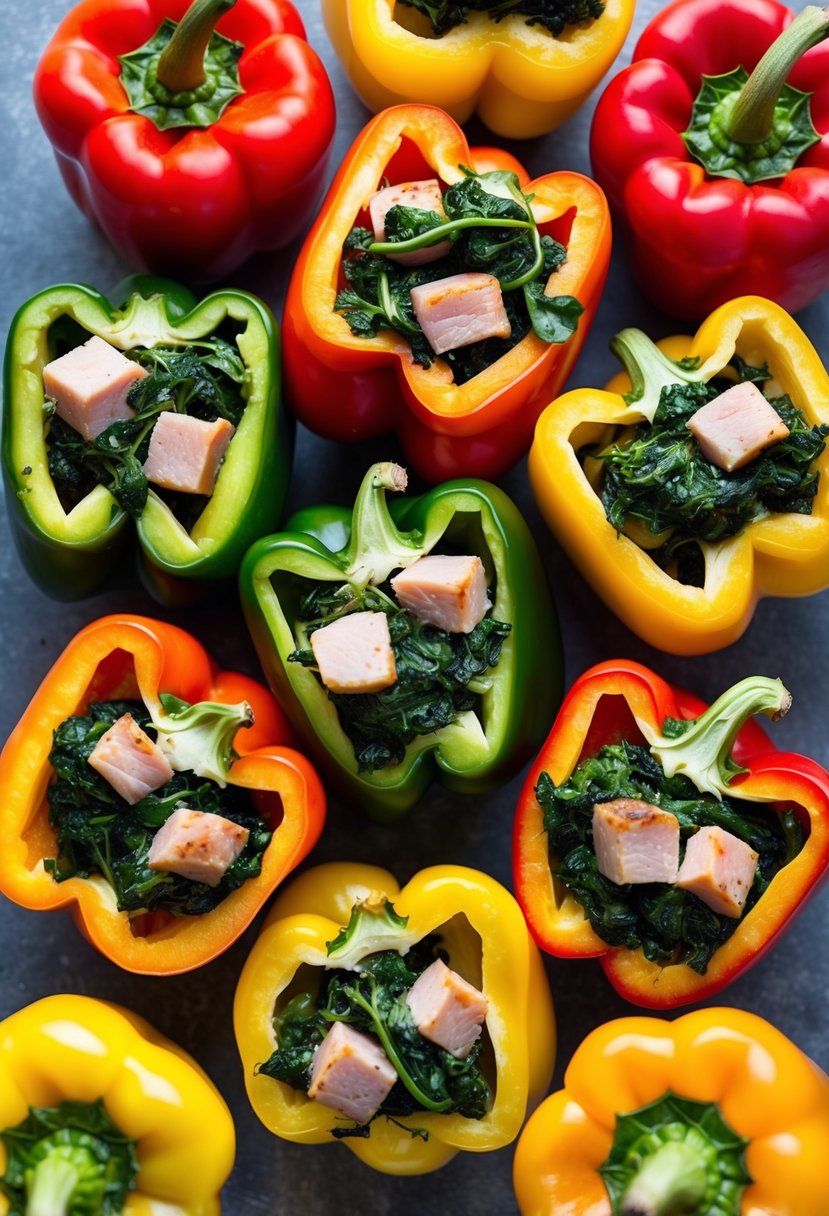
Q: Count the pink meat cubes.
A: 13